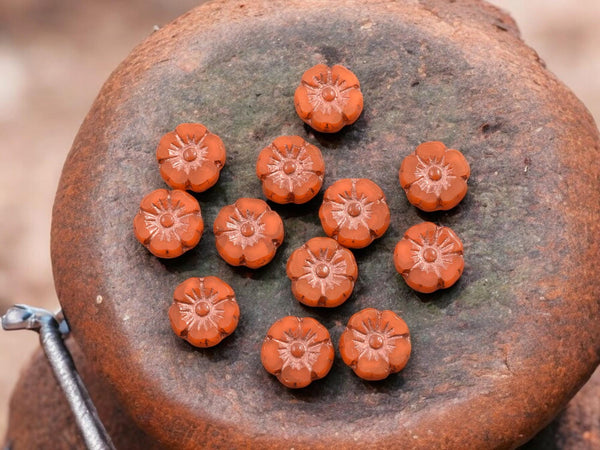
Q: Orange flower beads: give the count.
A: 12